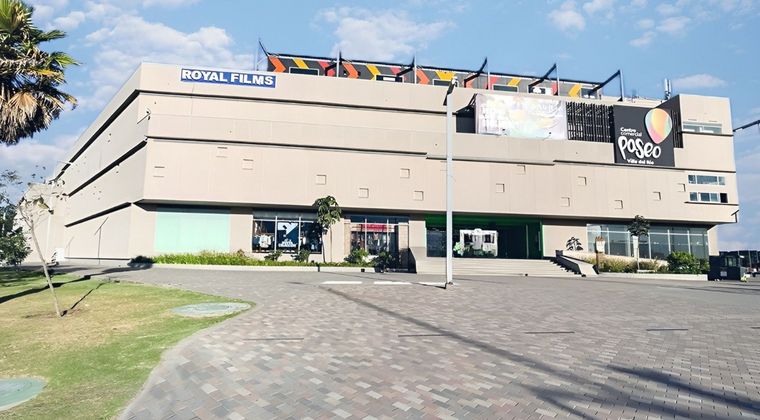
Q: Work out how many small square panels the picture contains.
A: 15